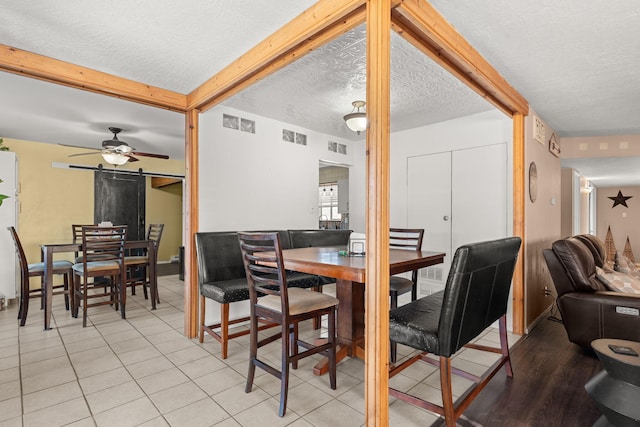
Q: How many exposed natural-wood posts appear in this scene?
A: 3